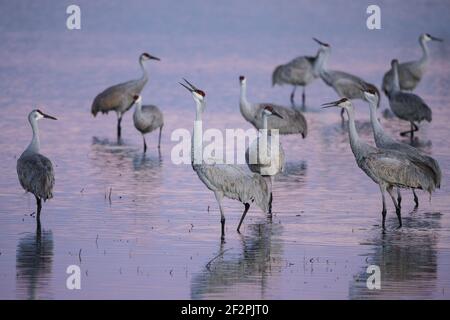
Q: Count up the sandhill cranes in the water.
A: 12